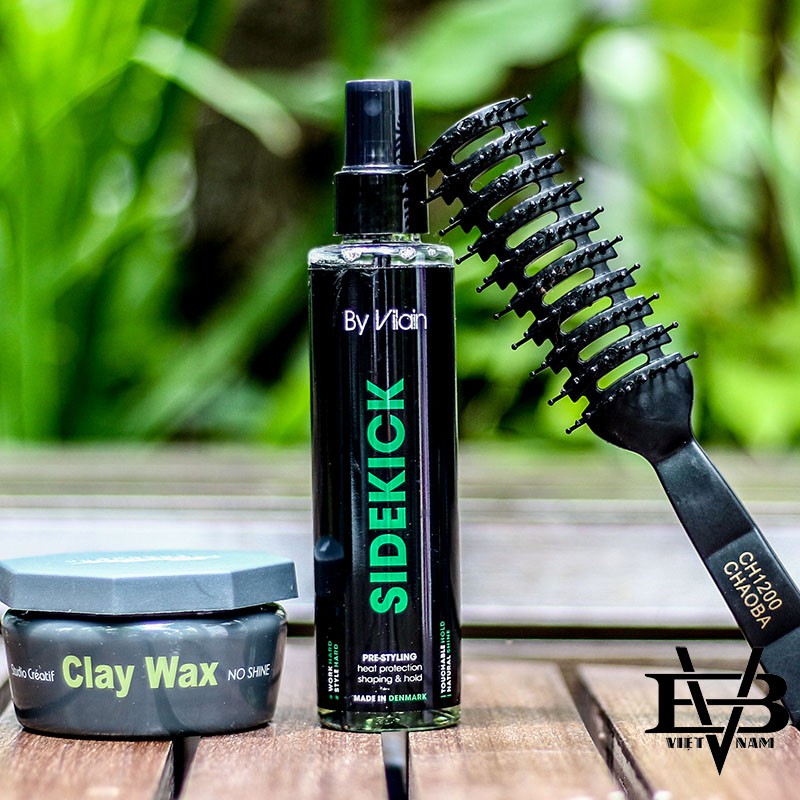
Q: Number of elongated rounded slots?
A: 9